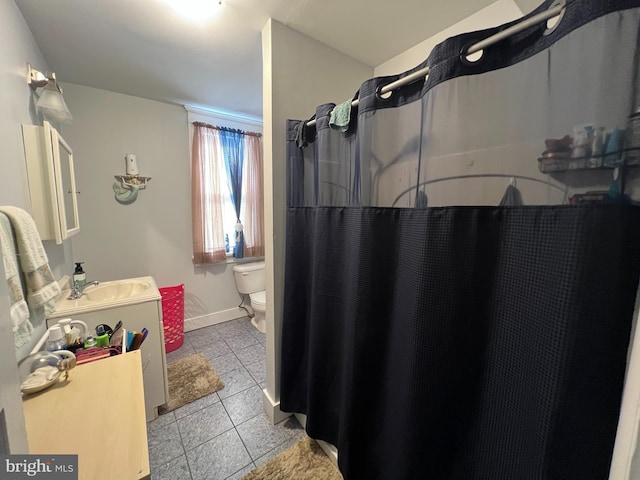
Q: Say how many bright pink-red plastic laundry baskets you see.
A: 1